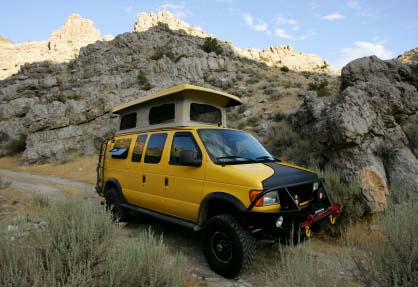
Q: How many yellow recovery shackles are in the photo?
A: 2